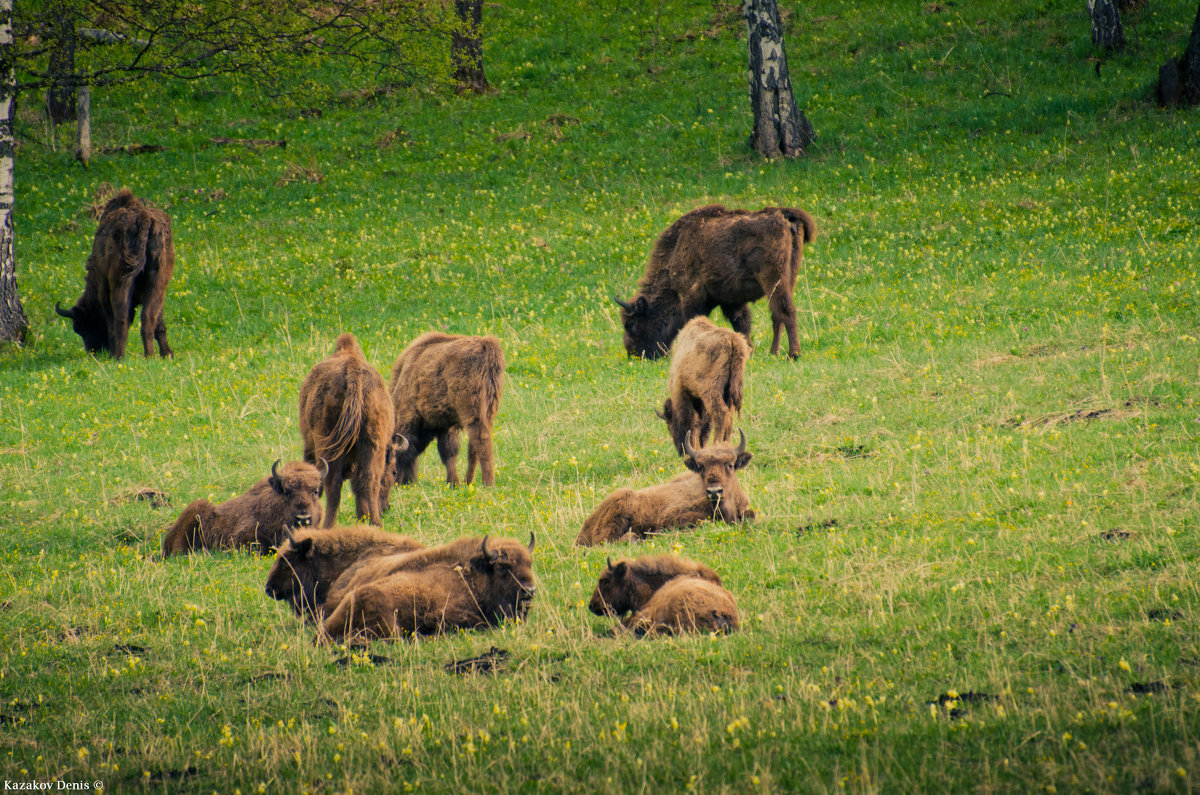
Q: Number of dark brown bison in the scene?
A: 2